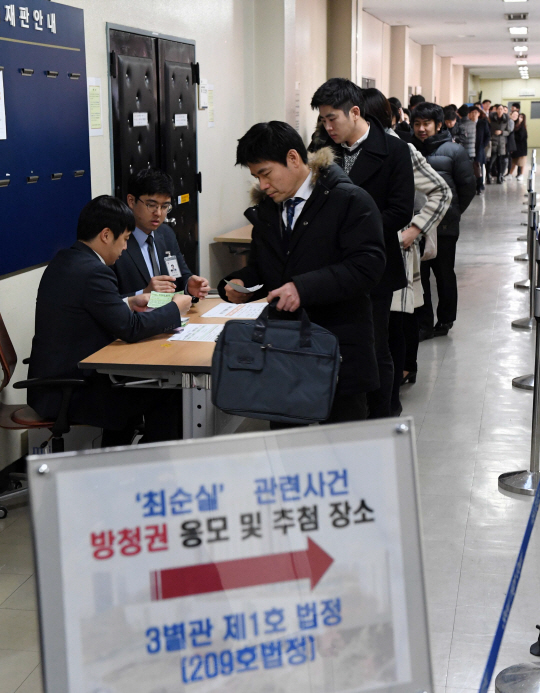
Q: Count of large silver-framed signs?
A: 1